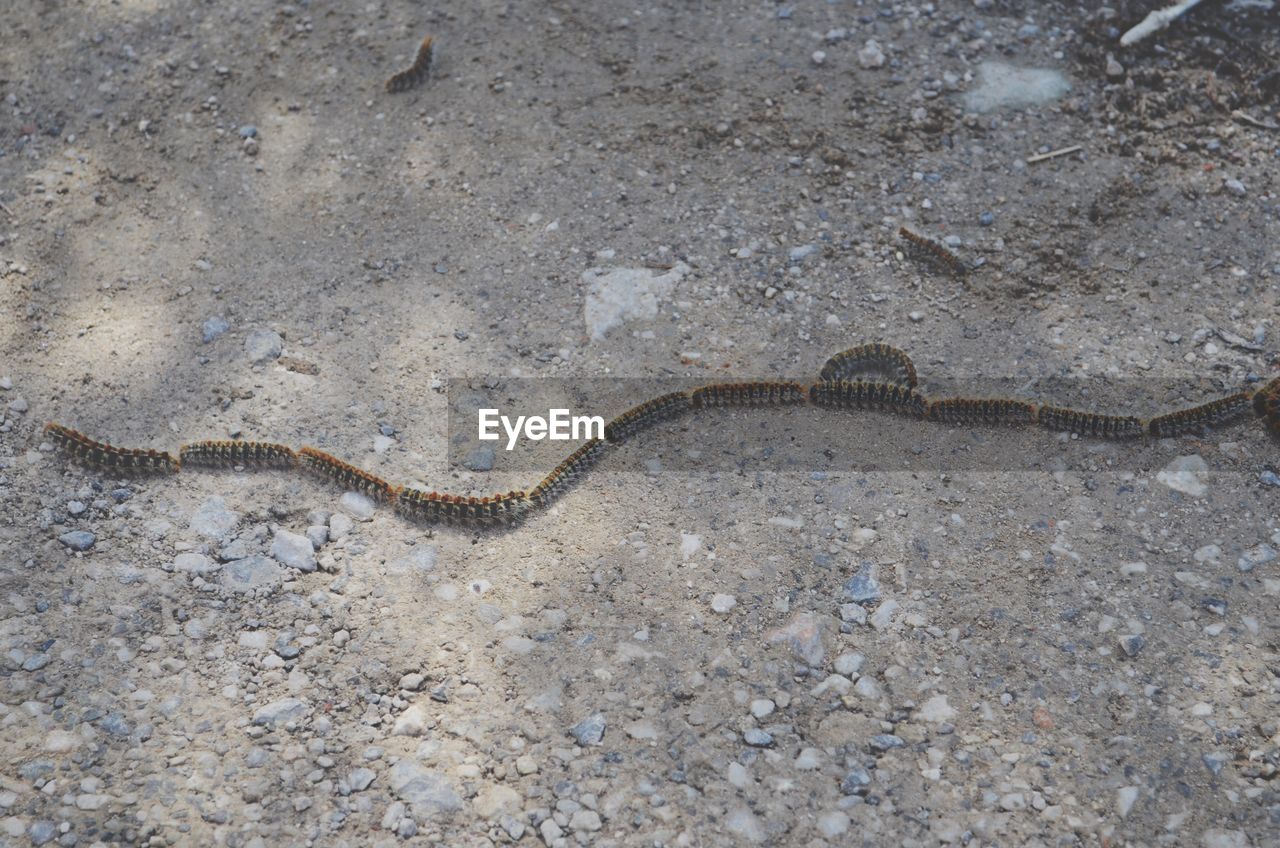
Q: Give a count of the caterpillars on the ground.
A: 15